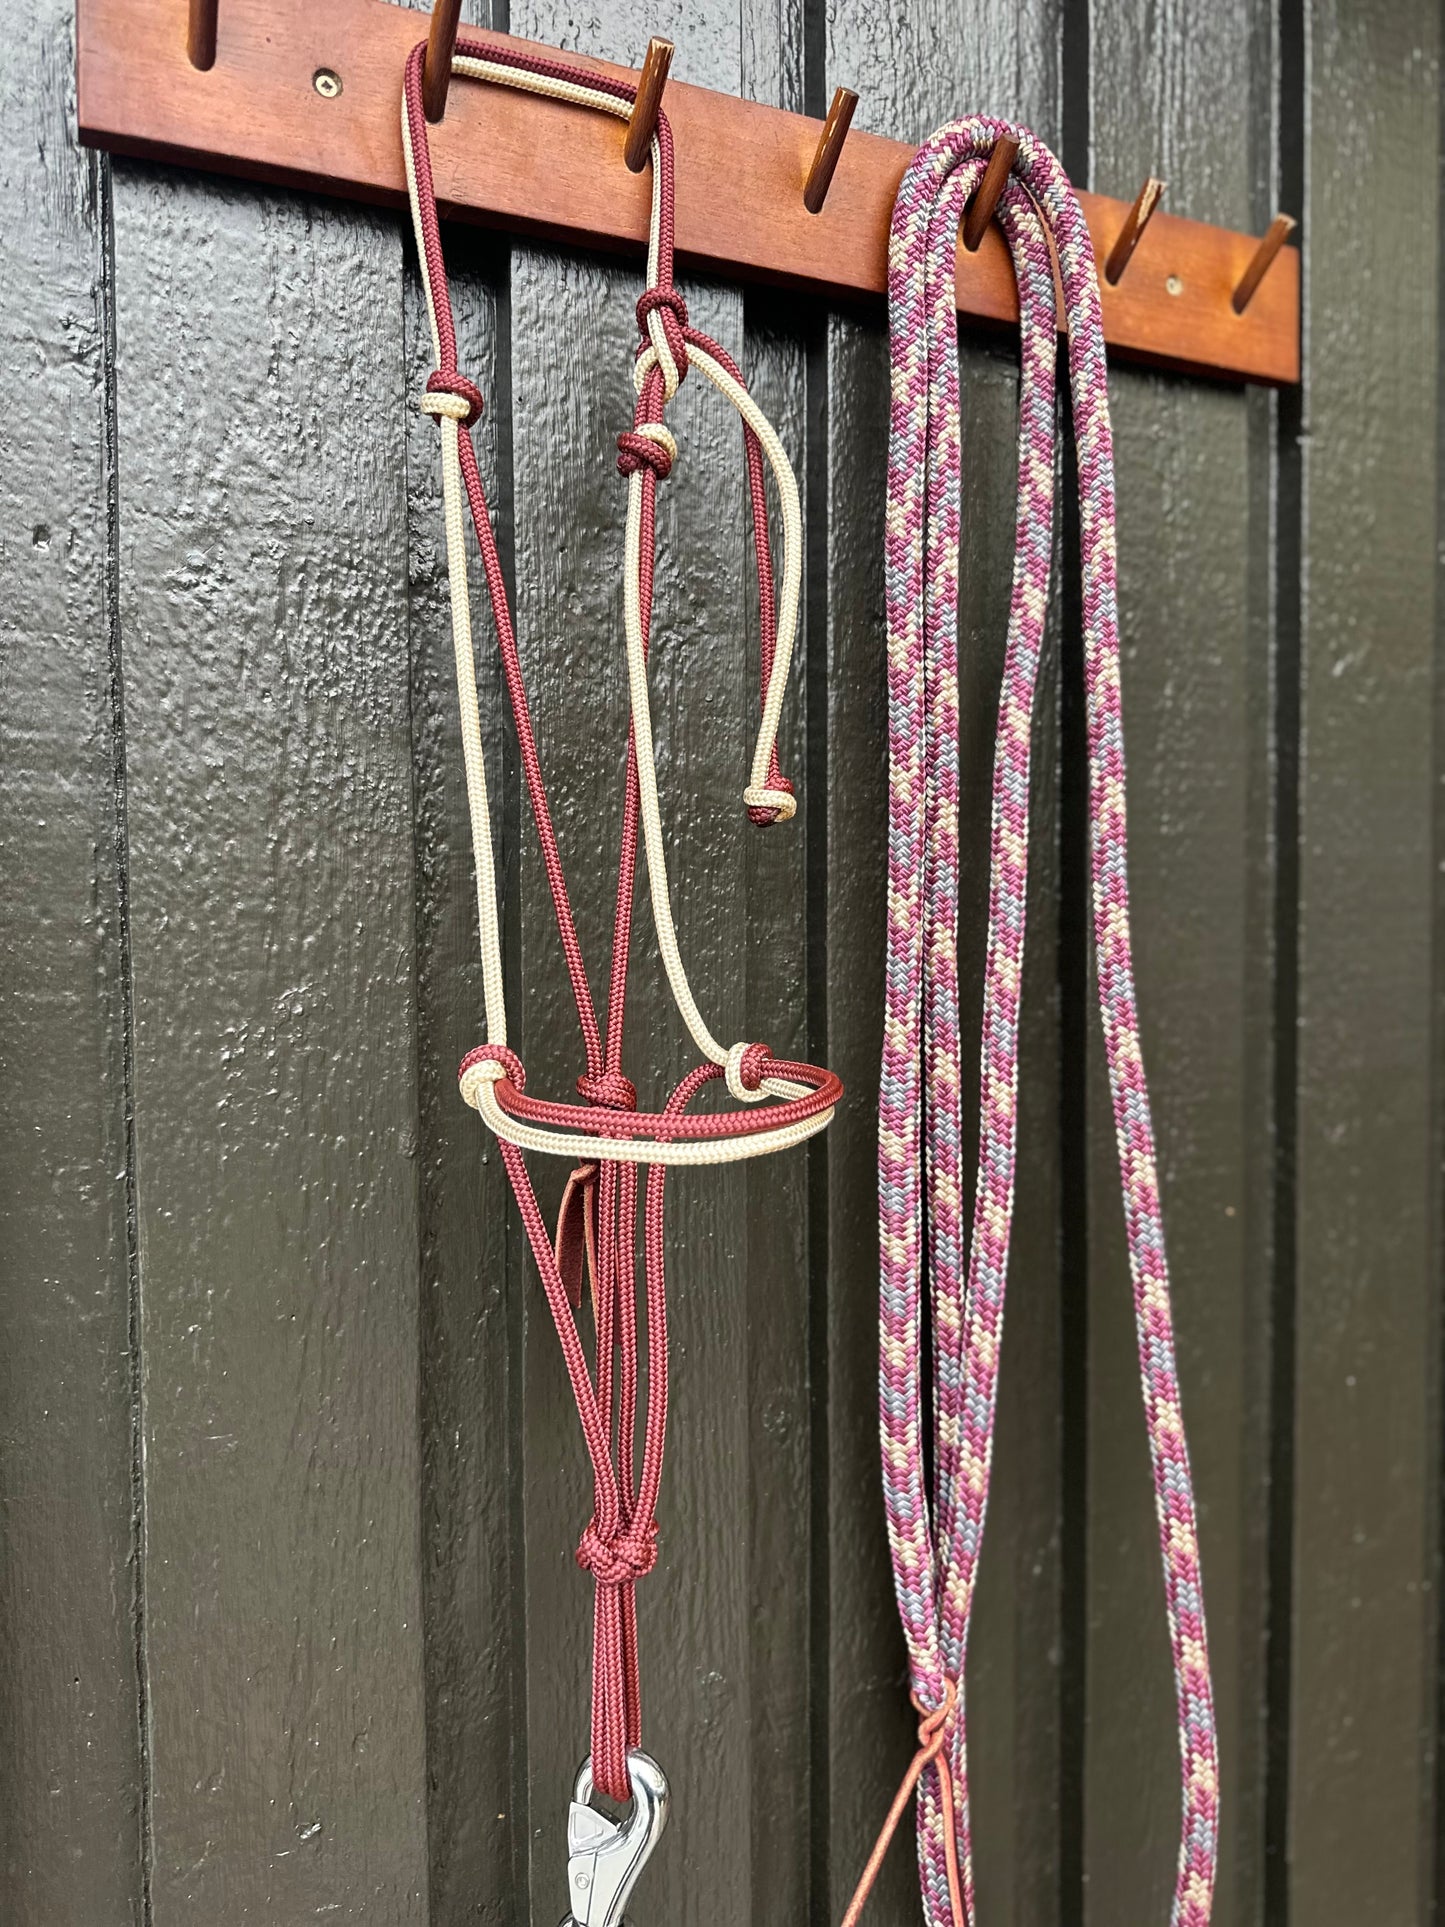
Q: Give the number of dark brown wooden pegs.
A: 7